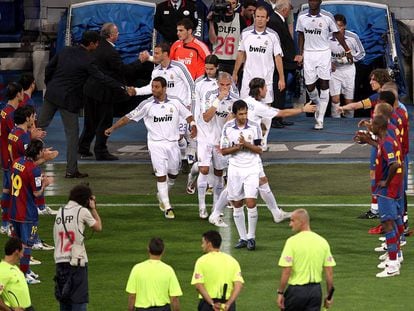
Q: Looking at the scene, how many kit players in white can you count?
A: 9